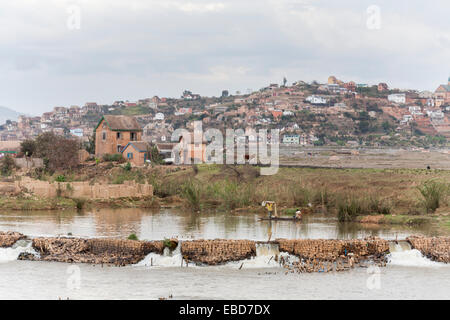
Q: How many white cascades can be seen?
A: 4